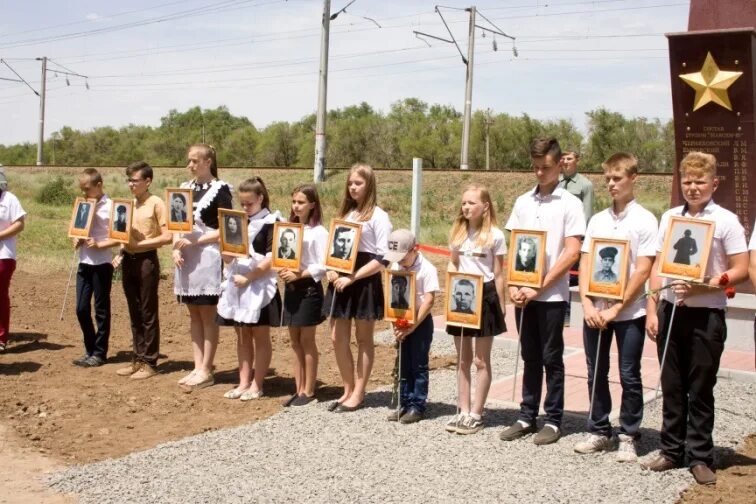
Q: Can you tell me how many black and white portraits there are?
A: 11